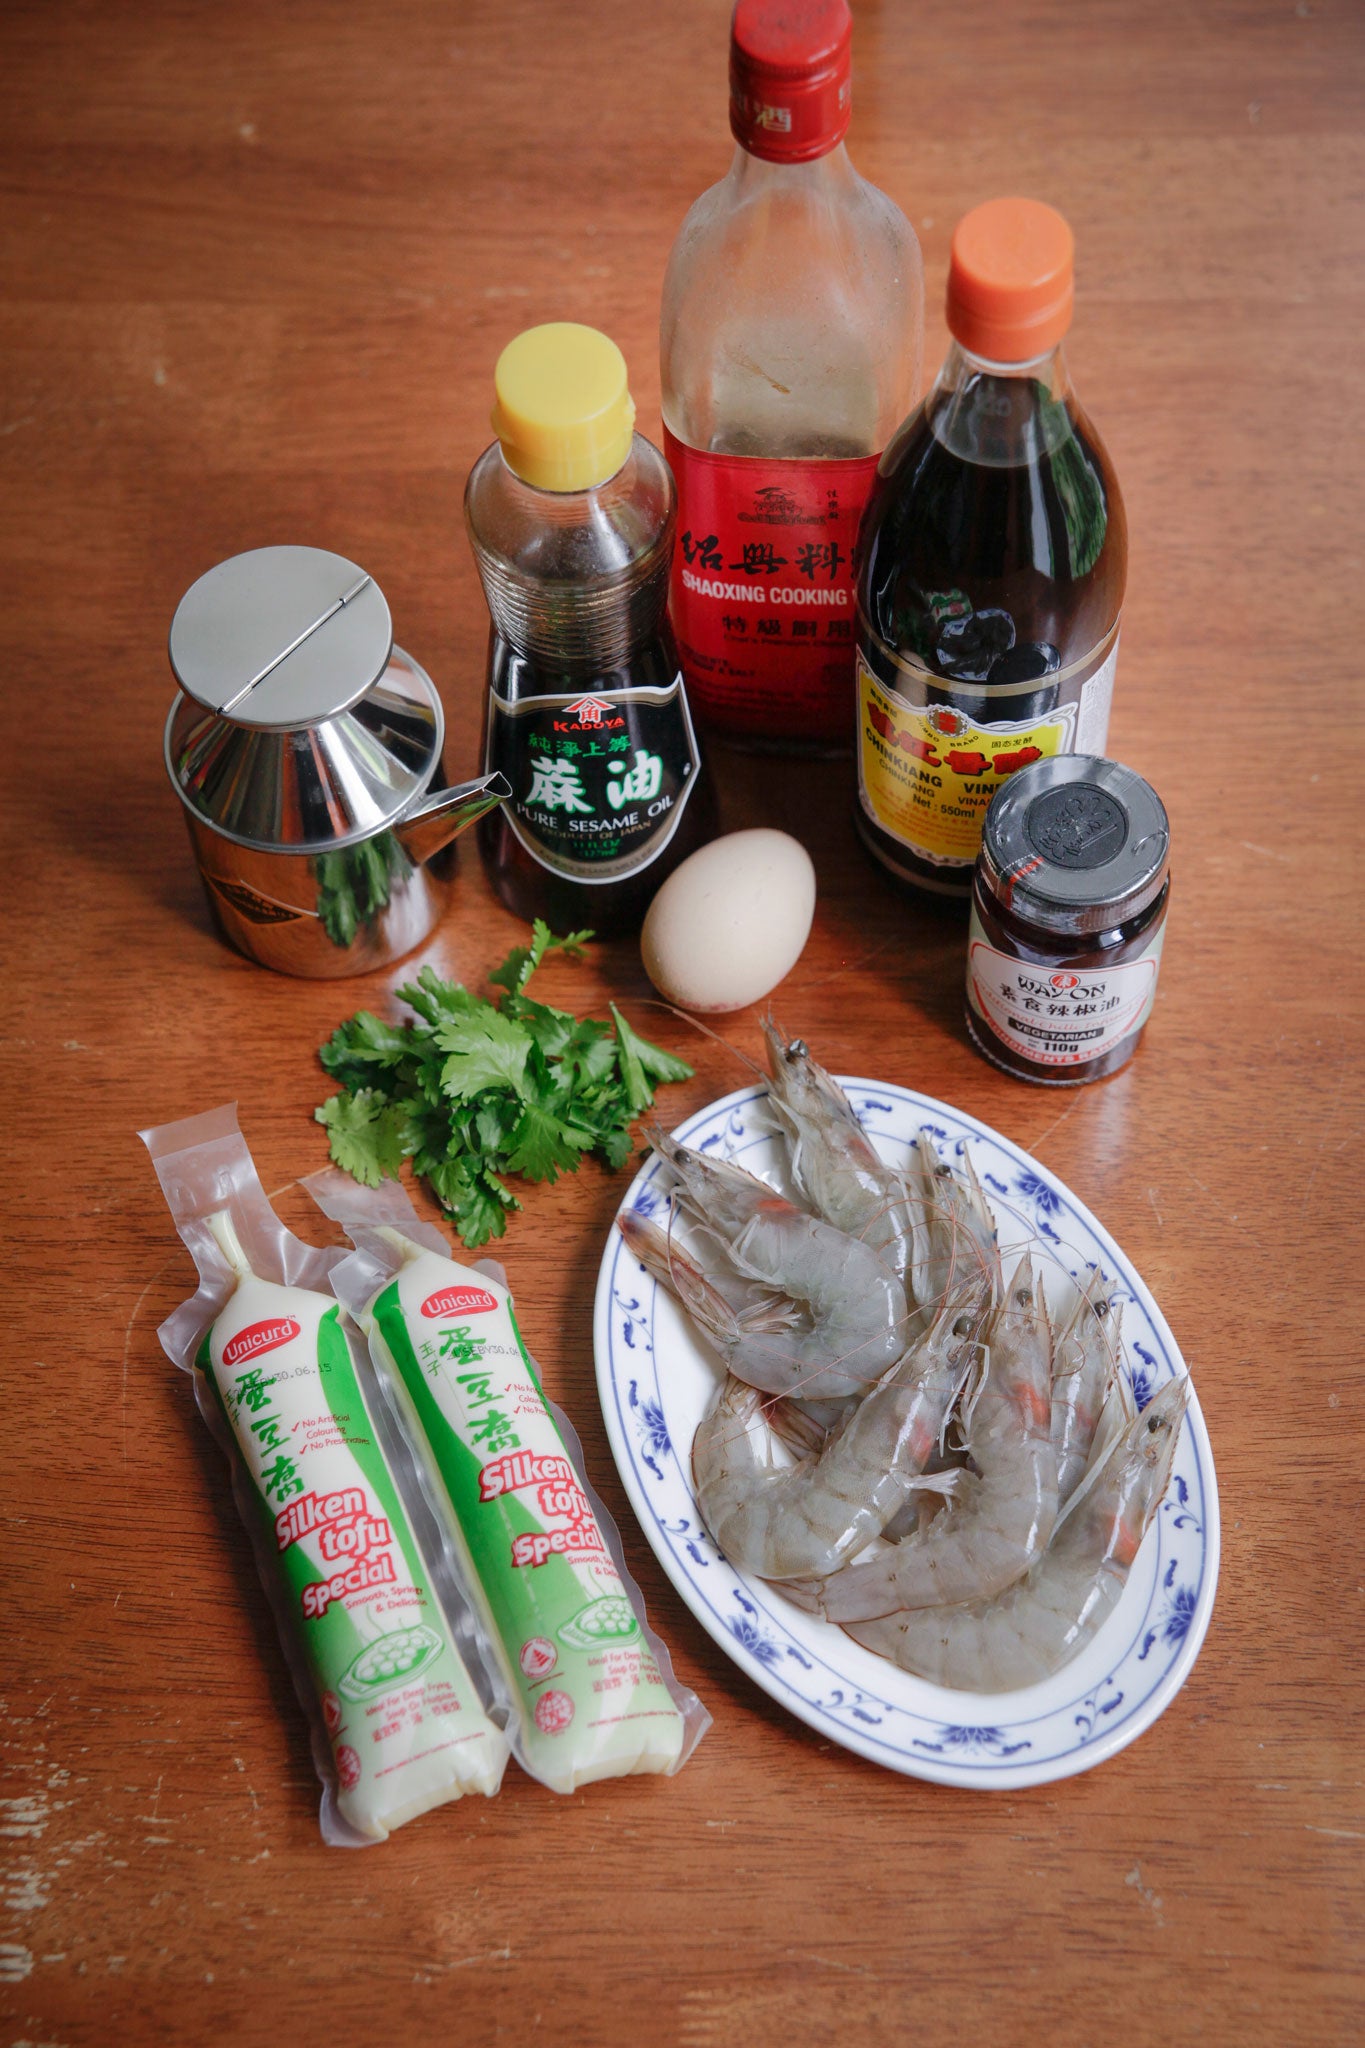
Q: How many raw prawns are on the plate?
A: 7